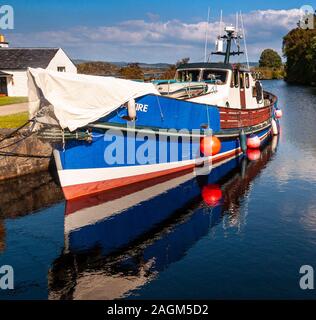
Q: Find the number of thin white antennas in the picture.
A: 4